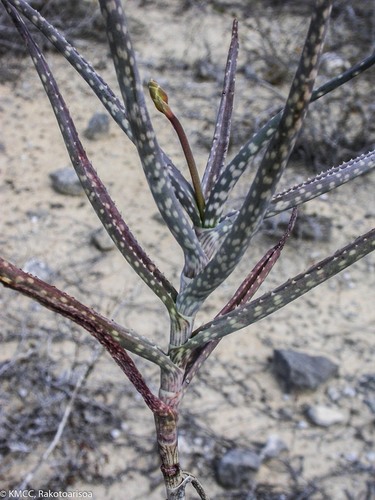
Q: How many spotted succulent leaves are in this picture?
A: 11